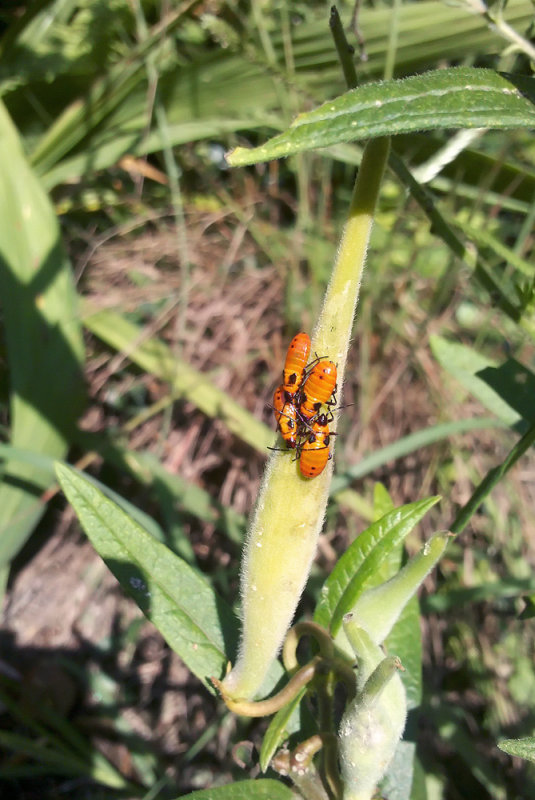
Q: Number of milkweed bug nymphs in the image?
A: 4